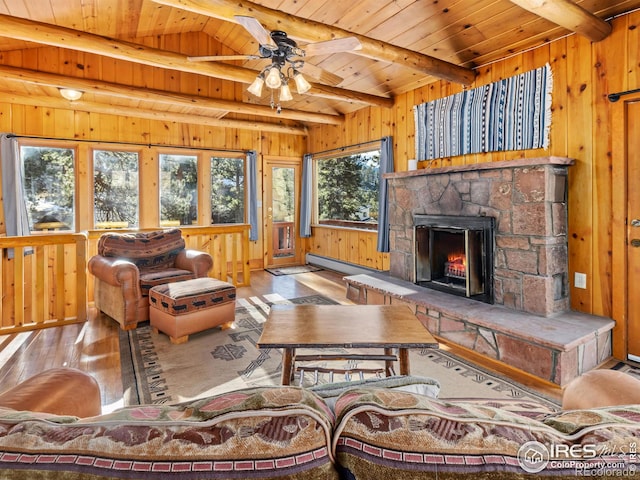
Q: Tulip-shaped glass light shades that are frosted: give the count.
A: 4